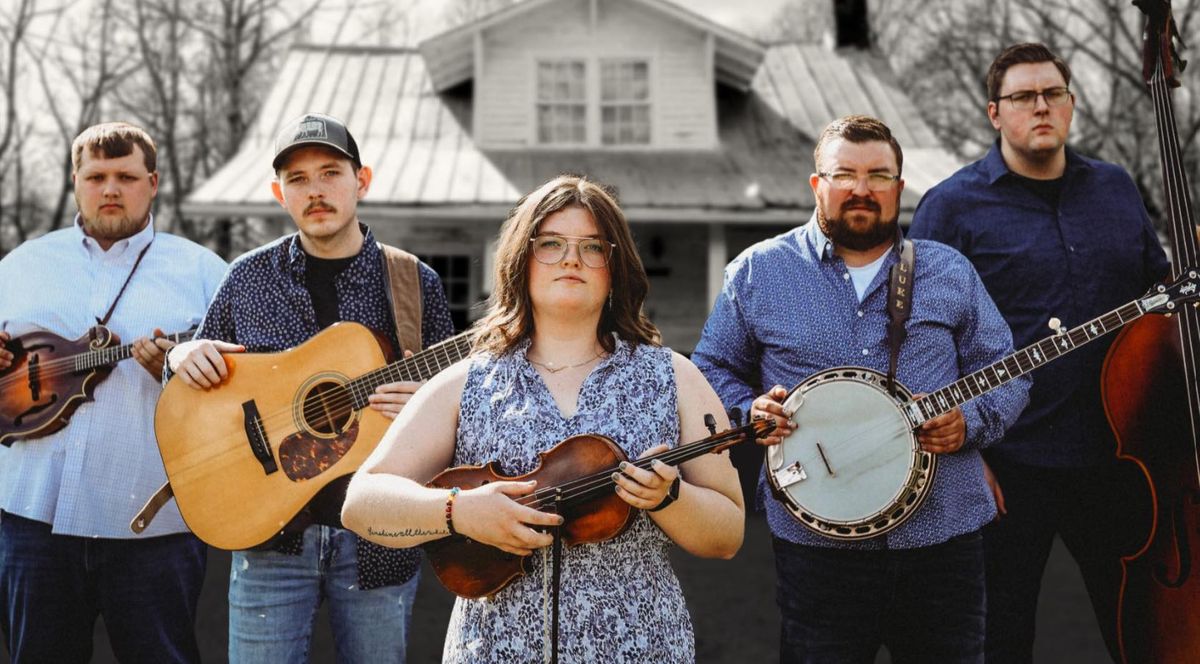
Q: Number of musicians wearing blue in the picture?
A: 5